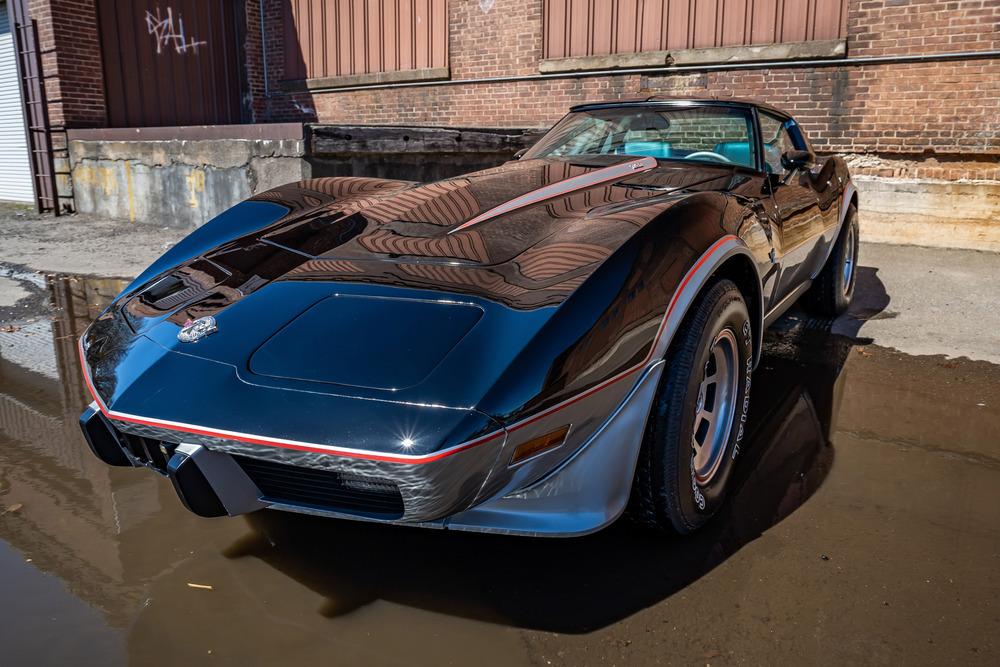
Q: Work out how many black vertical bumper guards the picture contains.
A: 2